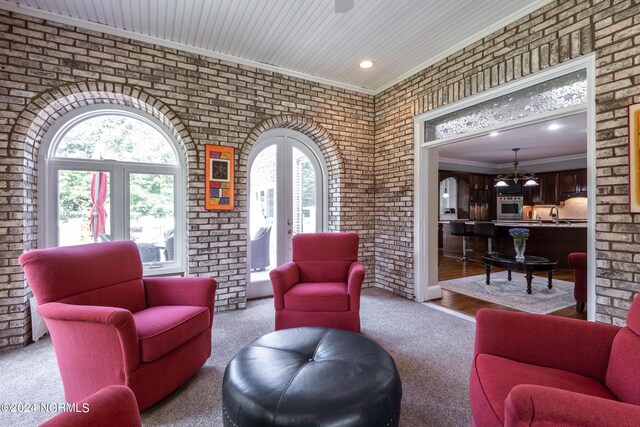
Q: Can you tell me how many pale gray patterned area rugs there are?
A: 1